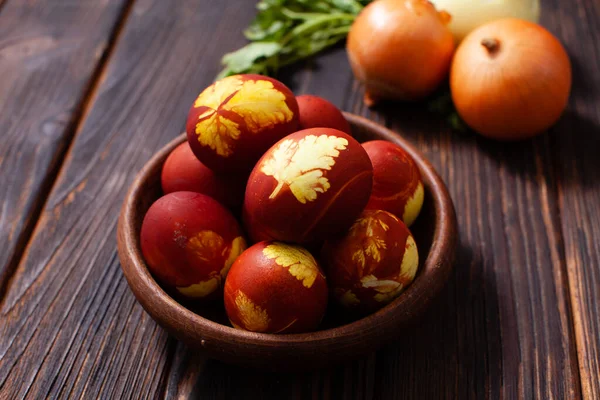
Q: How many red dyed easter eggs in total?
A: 8